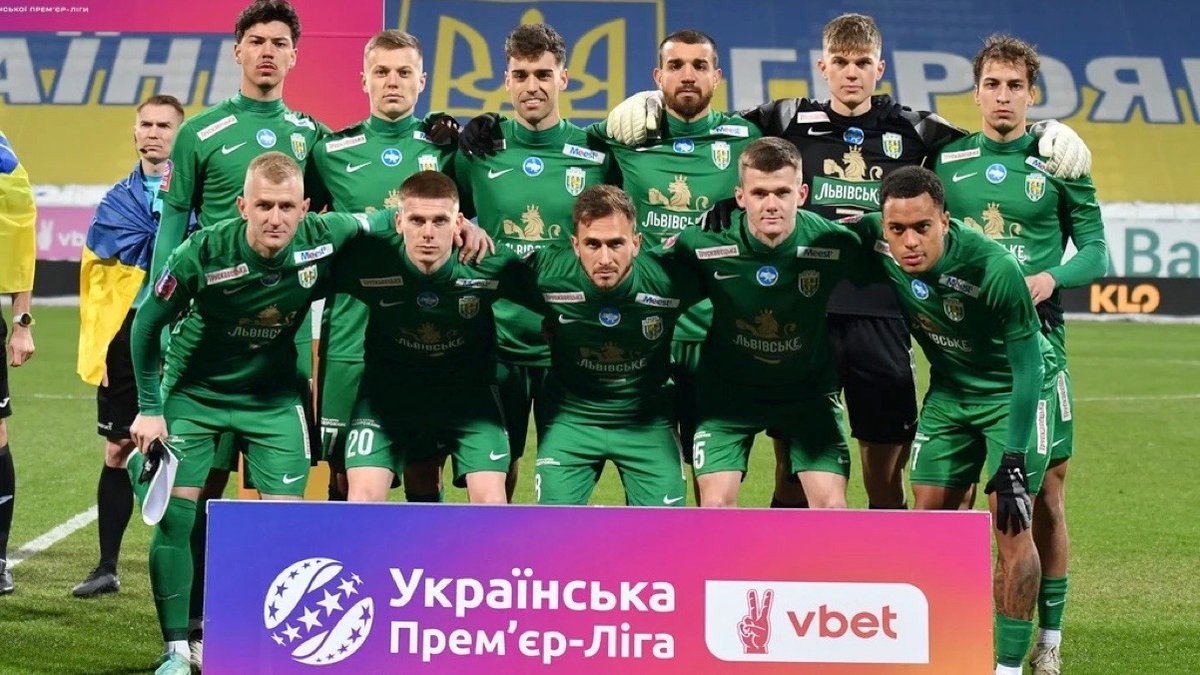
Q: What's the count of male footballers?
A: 11